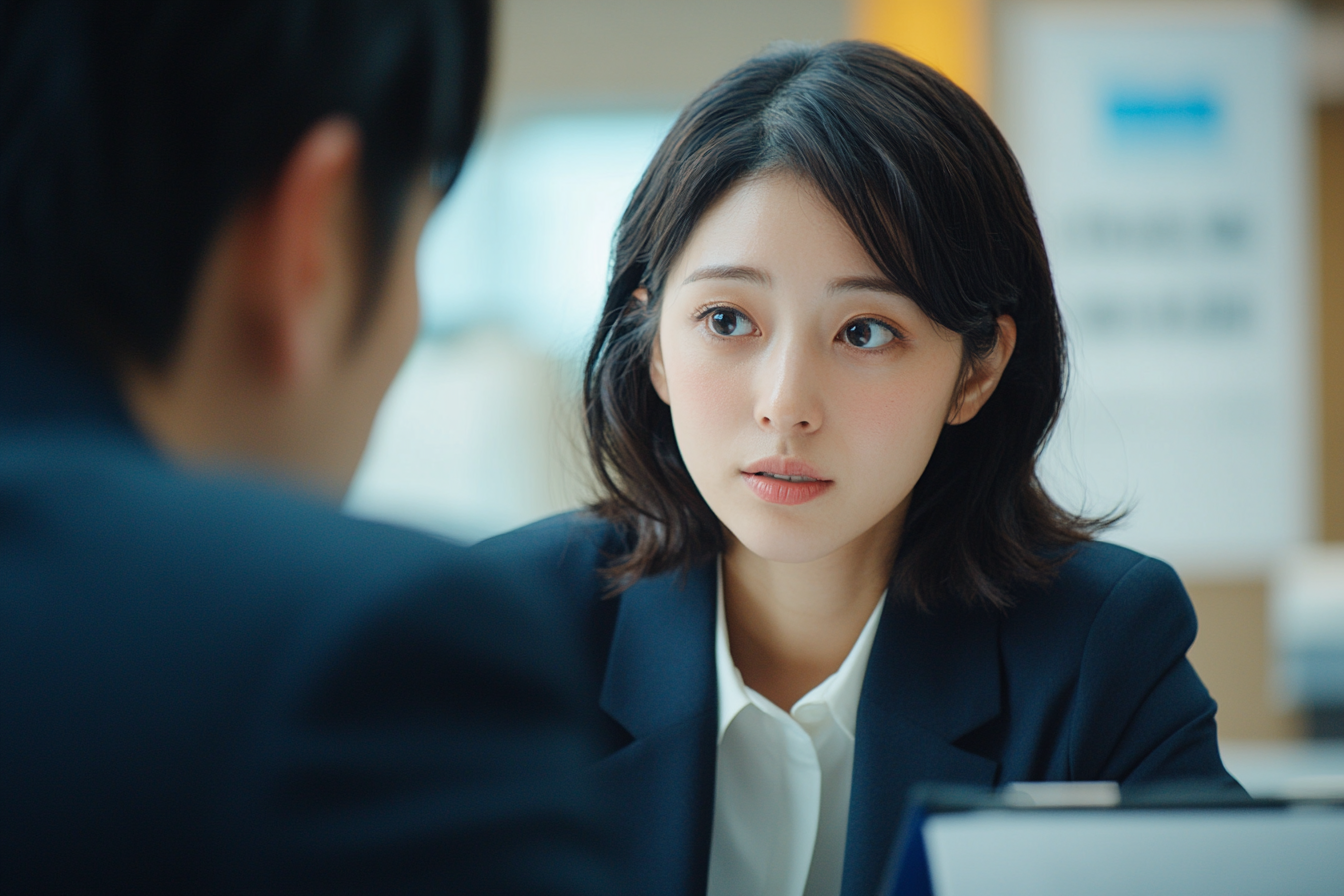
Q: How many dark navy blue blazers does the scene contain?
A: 2